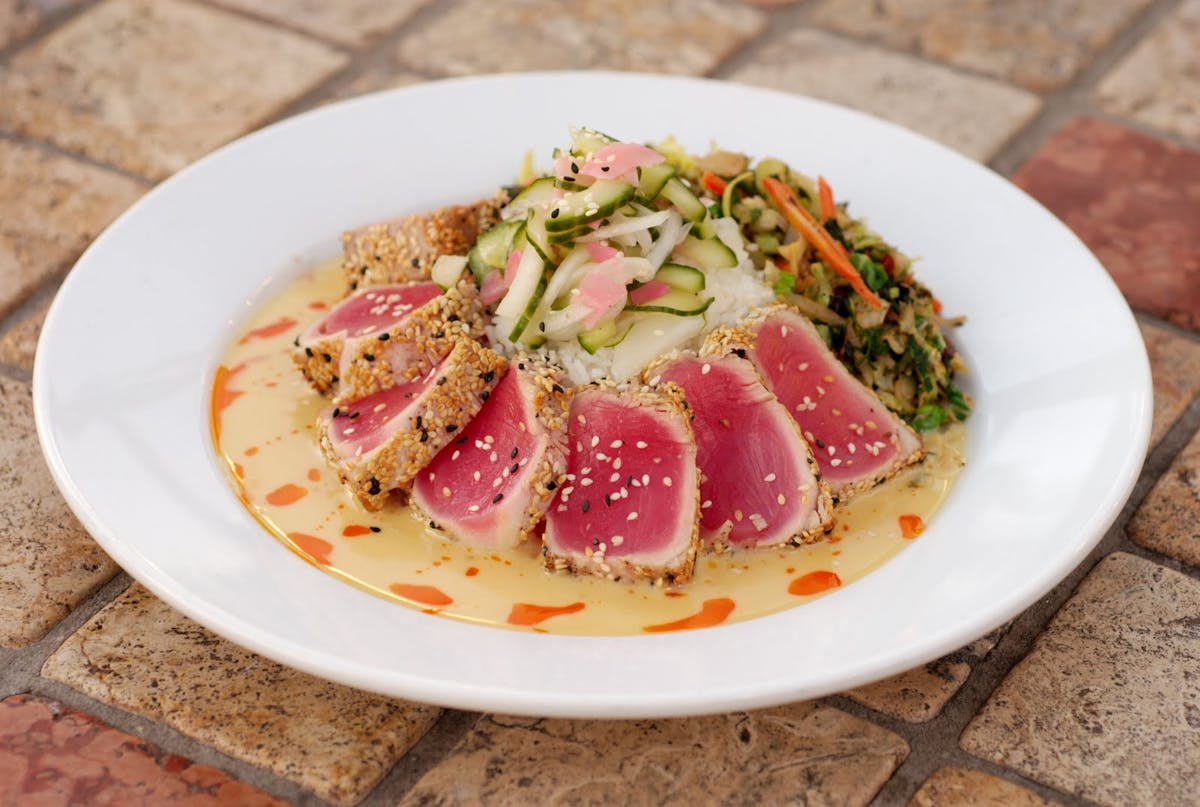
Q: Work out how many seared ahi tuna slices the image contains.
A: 7